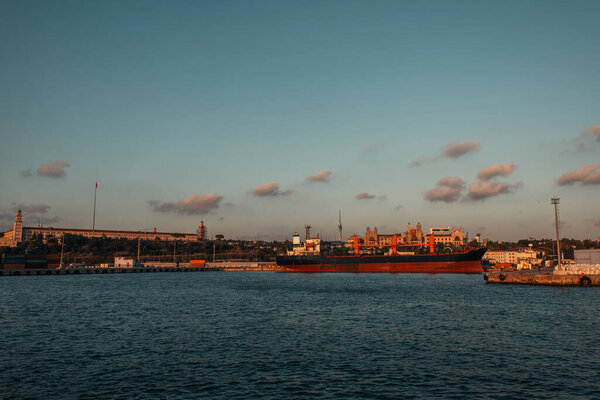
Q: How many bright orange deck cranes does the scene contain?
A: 3